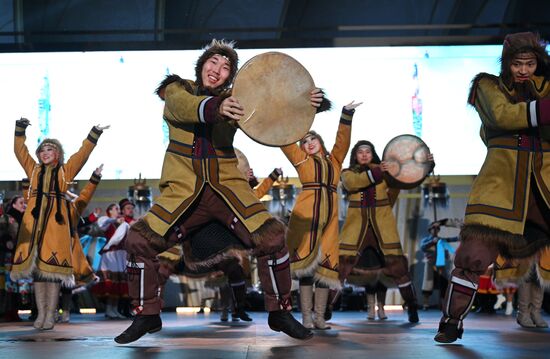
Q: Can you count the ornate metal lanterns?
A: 3